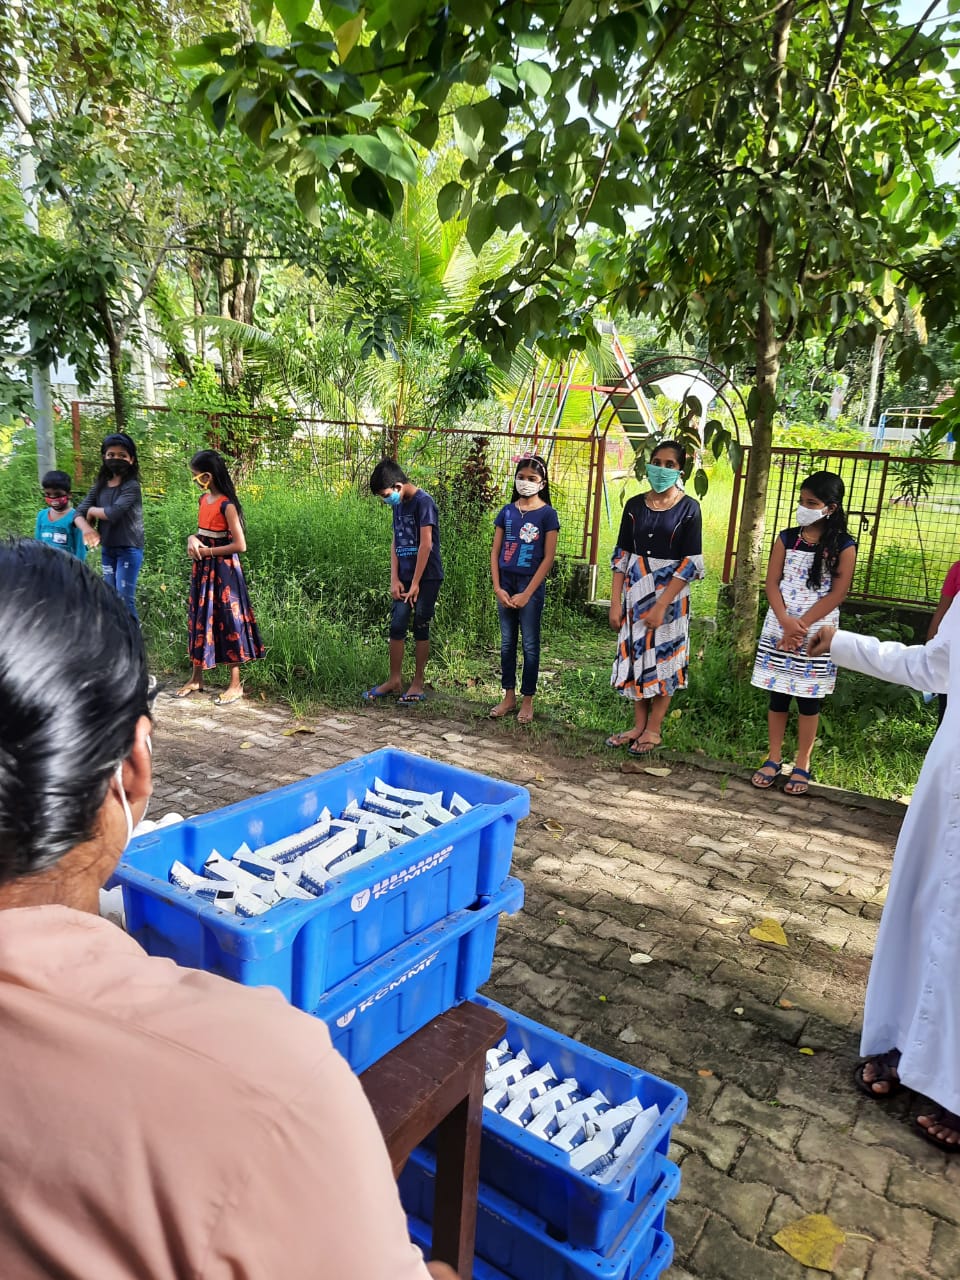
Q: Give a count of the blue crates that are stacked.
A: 5